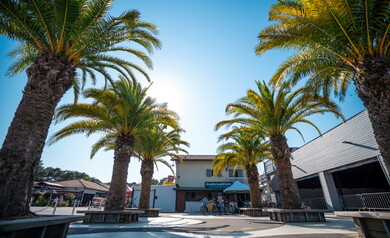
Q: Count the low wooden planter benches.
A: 6